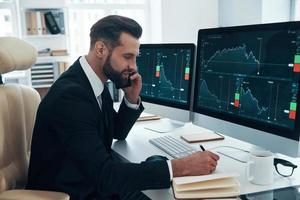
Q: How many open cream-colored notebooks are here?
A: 1